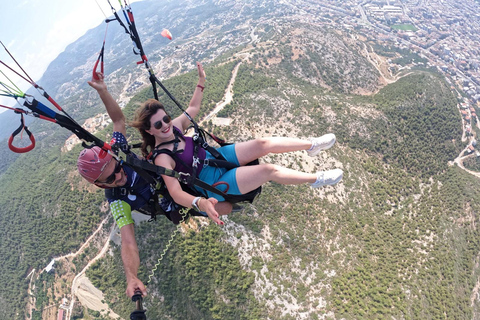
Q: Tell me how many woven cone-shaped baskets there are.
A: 0